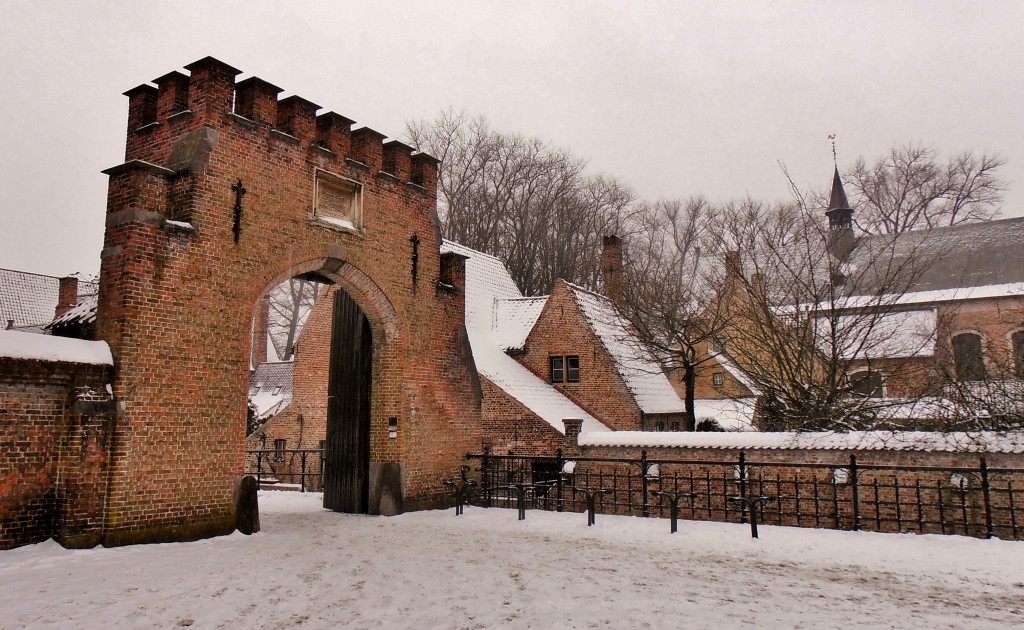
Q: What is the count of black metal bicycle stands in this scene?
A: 5